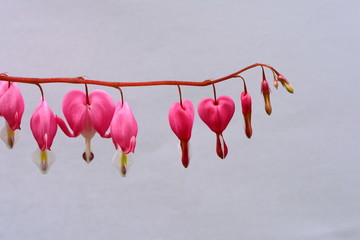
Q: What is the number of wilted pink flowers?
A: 0